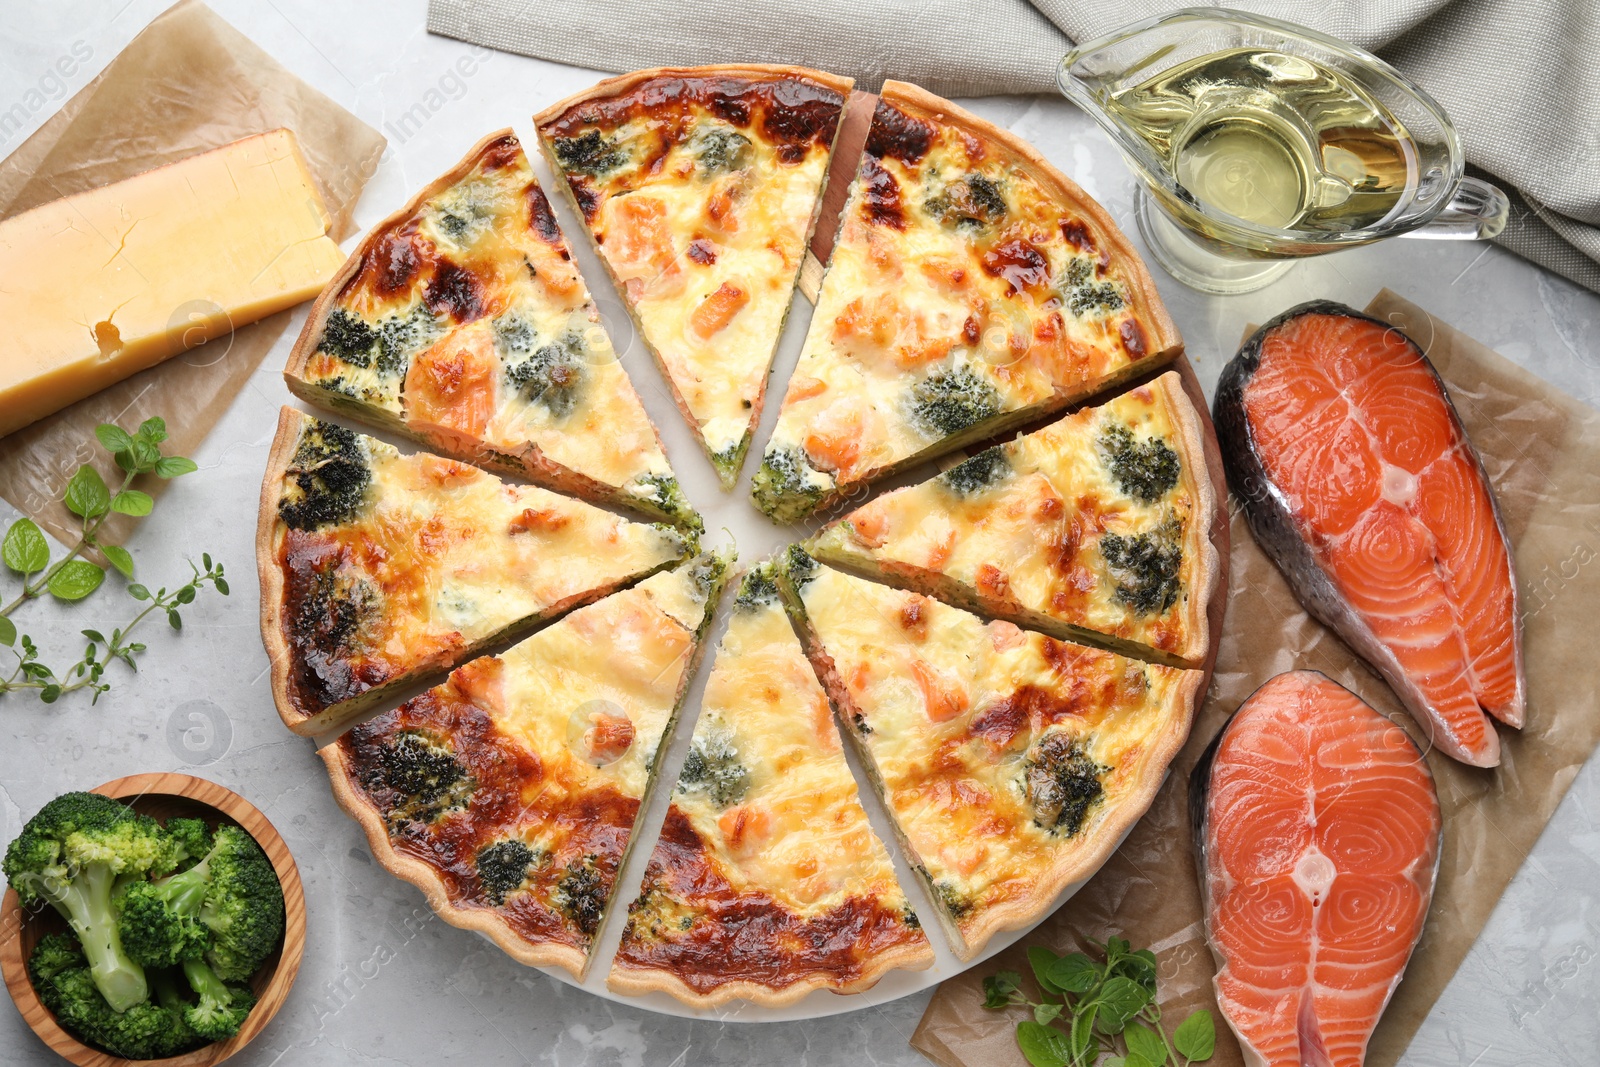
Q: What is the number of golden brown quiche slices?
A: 8